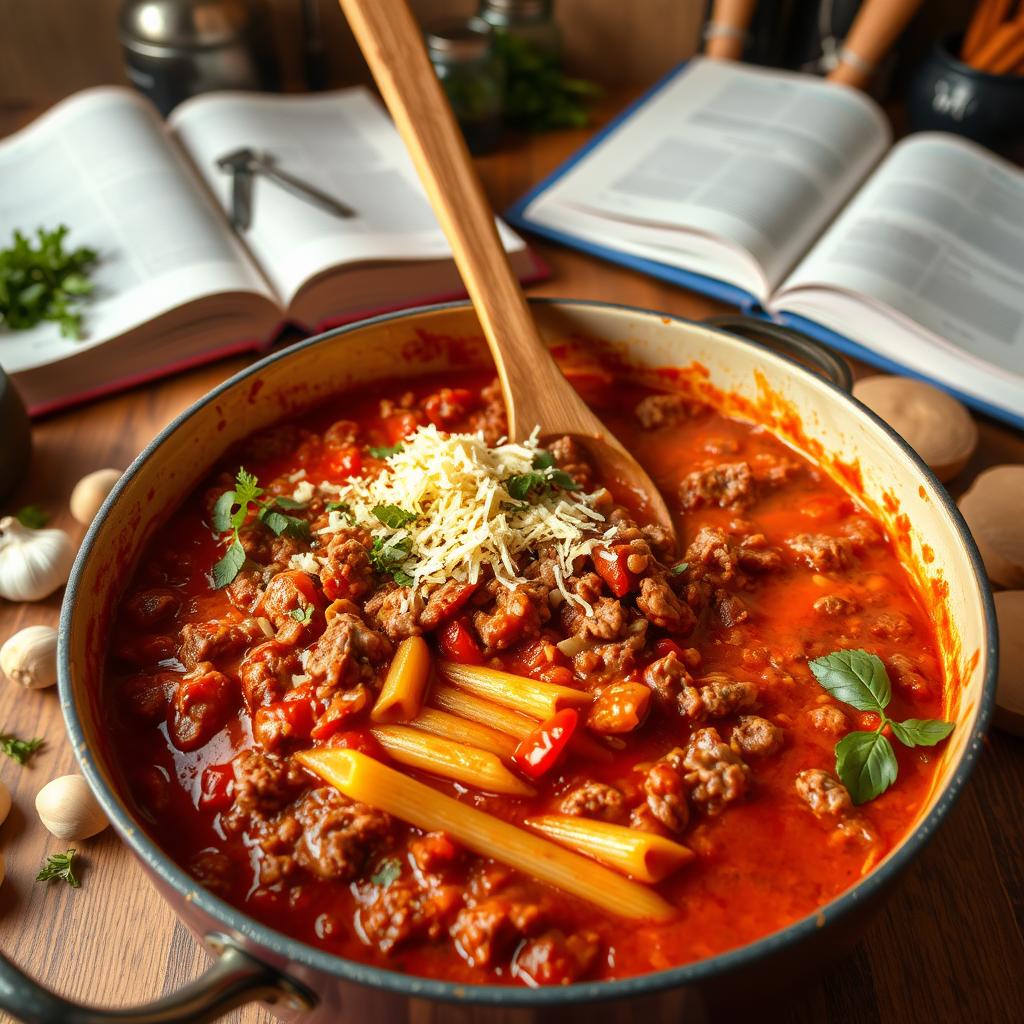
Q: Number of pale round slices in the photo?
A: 3